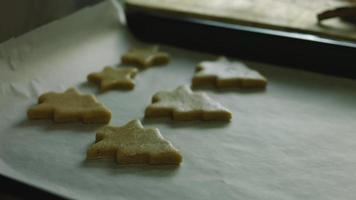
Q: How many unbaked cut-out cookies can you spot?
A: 6